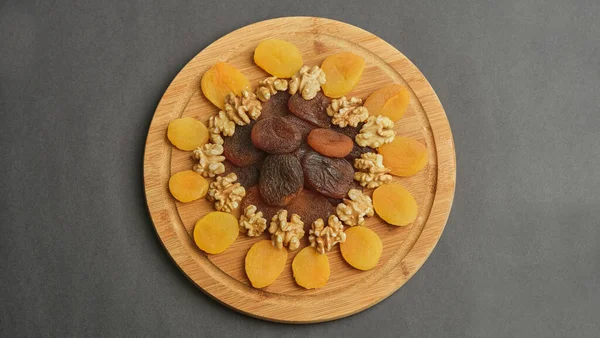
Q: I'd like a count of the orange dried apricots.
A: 12